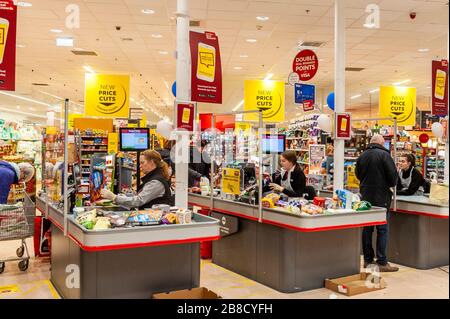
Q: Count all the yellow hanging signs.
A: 3